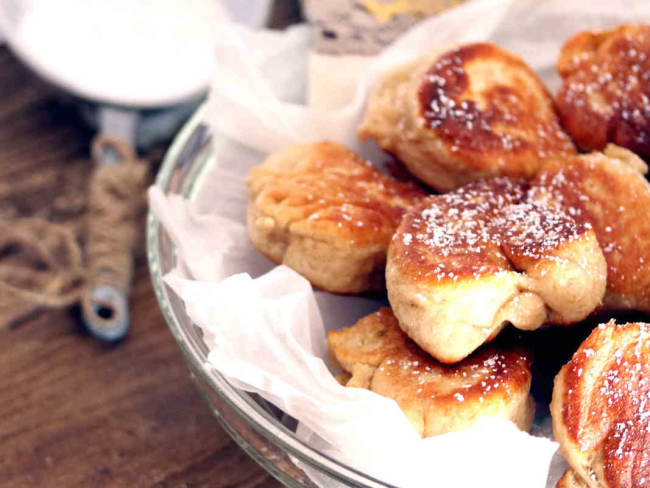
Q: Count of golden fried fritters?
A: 7